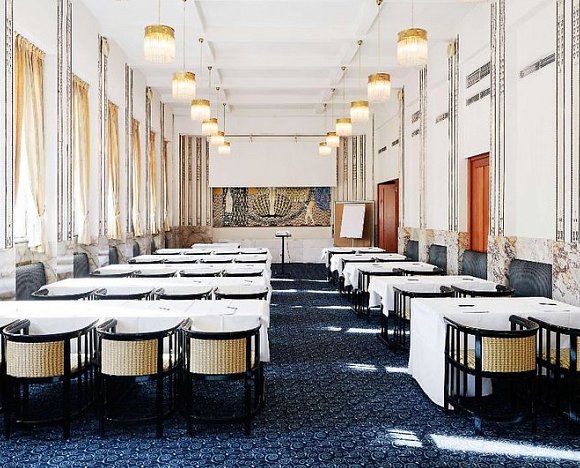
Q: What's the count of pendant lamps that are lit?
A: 12